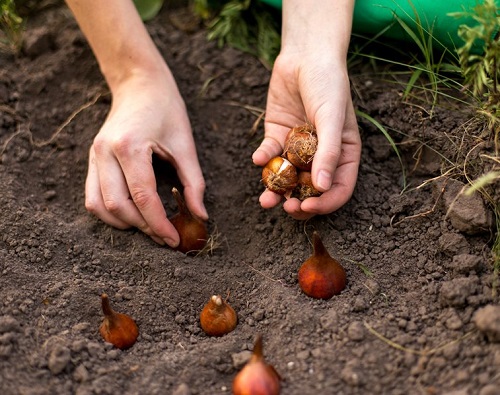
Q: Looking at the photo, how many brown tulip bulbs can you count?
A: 8